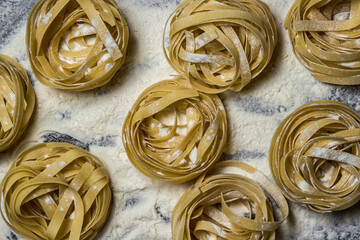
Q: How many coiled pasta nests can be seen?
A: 8